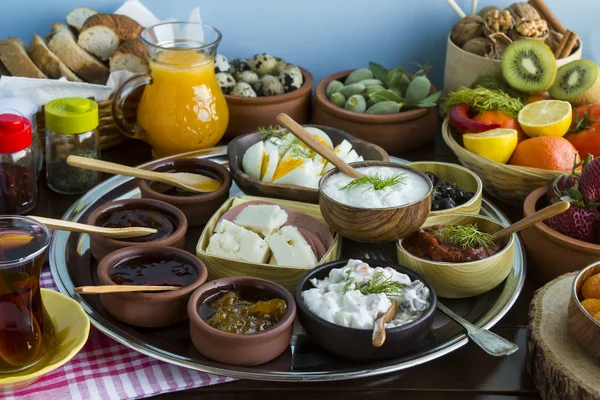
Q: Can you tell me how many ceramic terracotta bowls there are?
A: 7